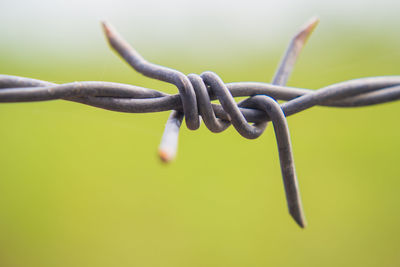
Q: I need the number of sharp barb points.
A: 4